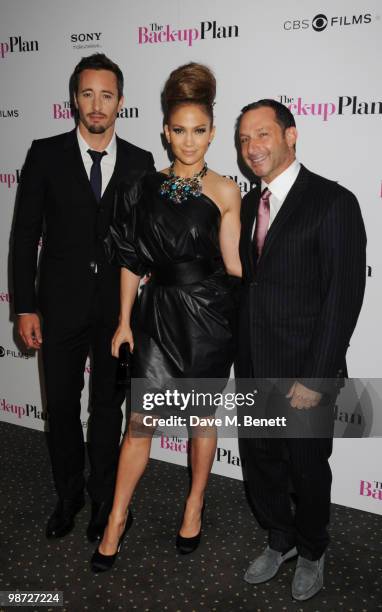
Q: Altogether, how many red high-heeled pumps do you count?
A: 0